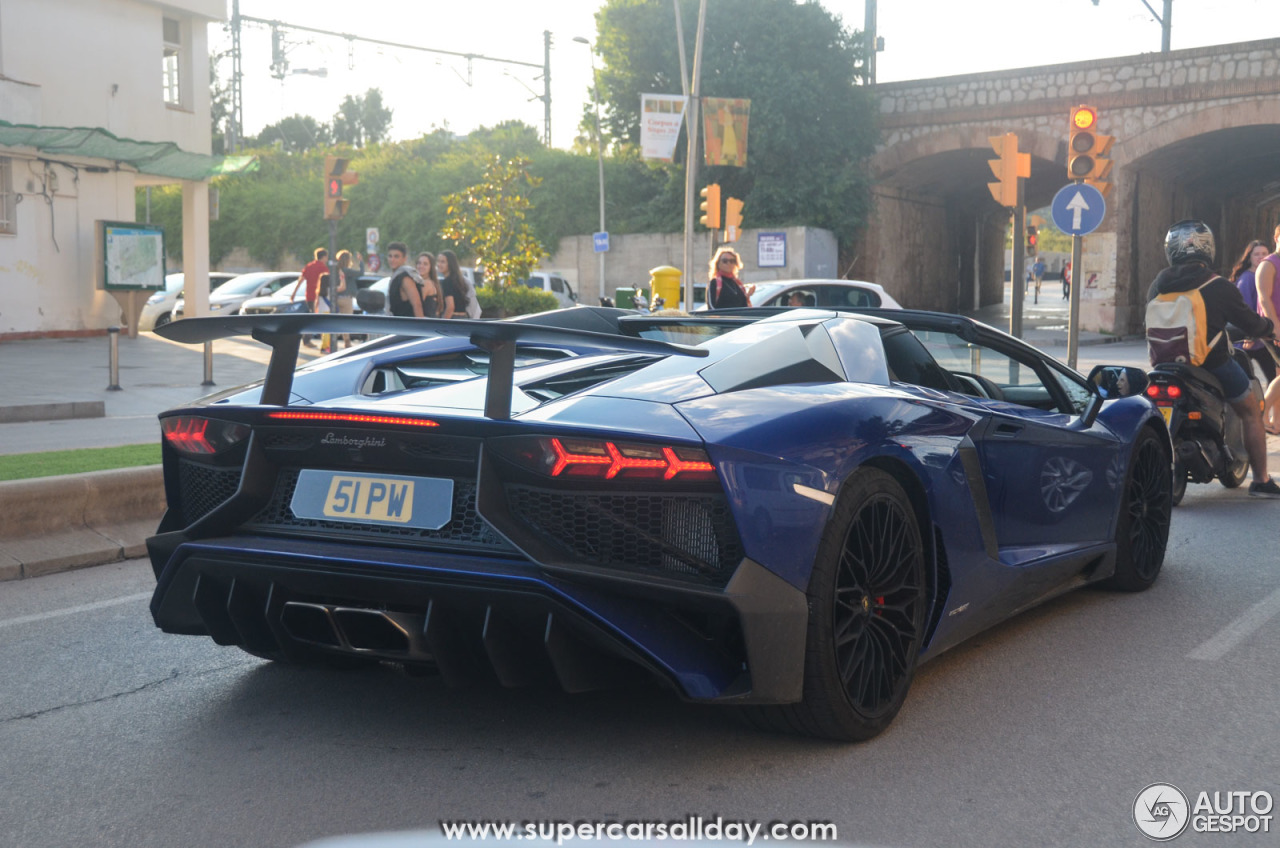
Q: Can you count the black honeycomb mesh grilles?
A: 3